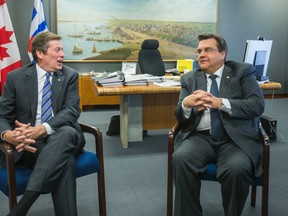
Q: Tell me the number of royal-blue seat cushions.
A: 2